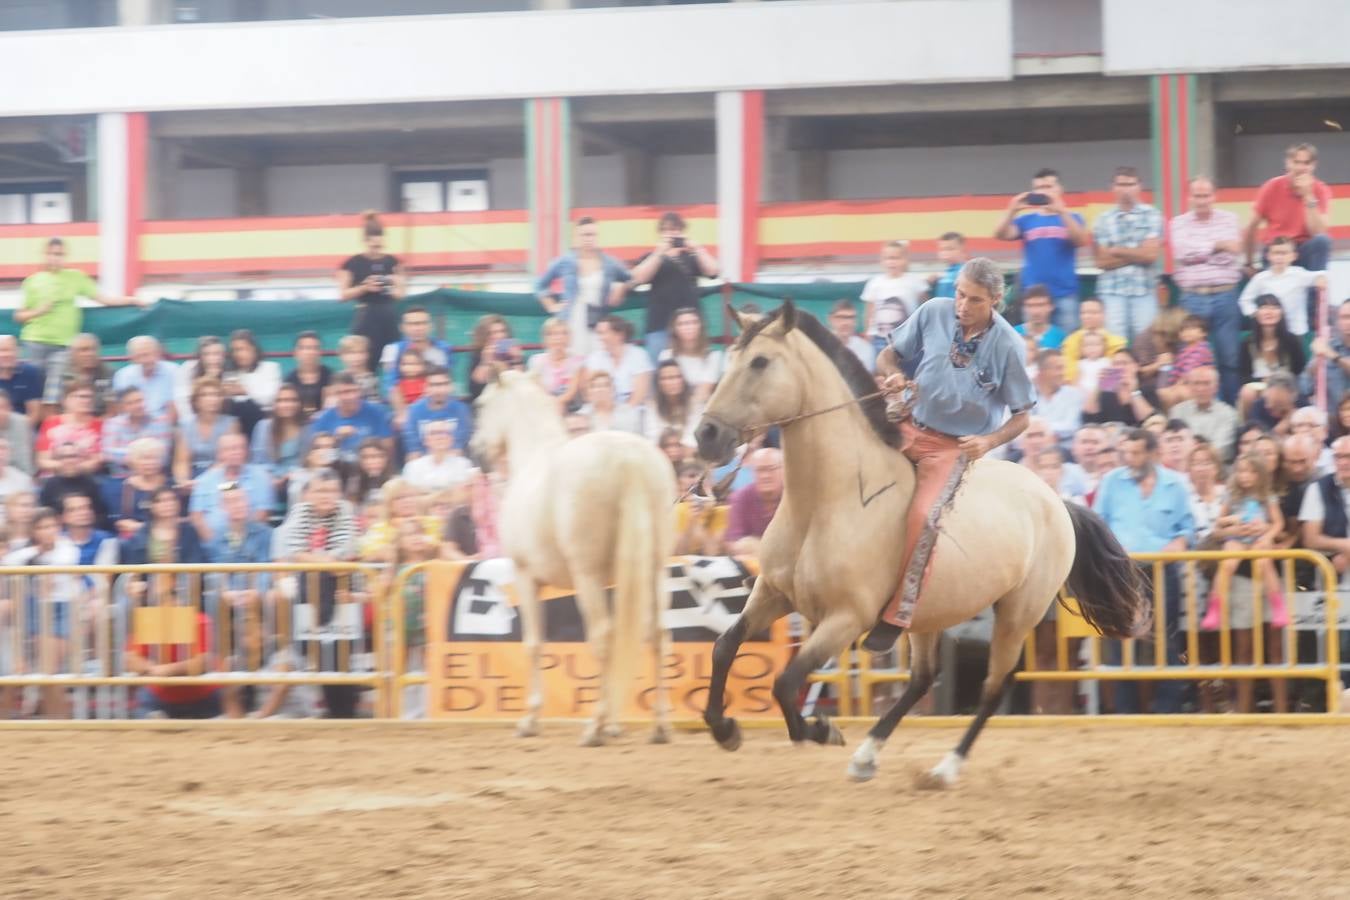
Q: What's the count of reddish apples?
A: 0